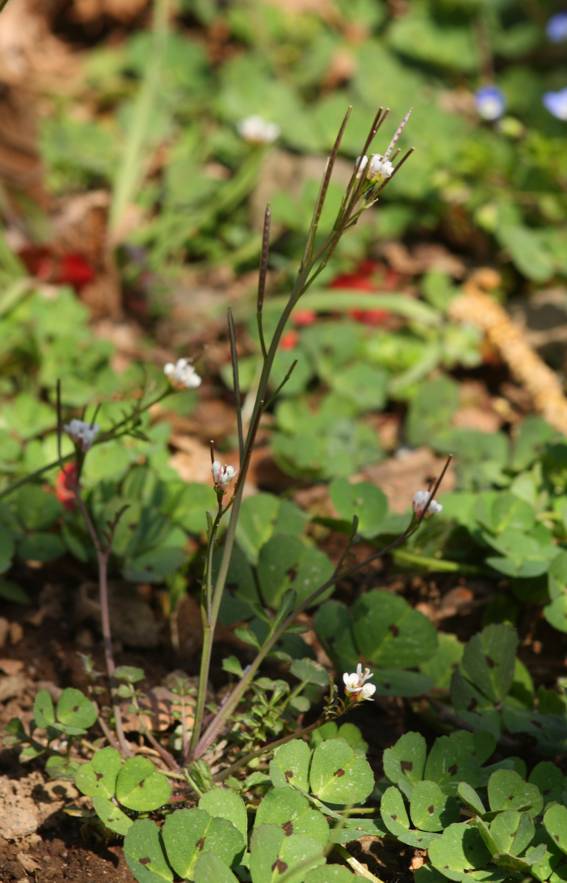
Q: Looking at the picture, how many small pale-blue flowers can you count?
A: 3